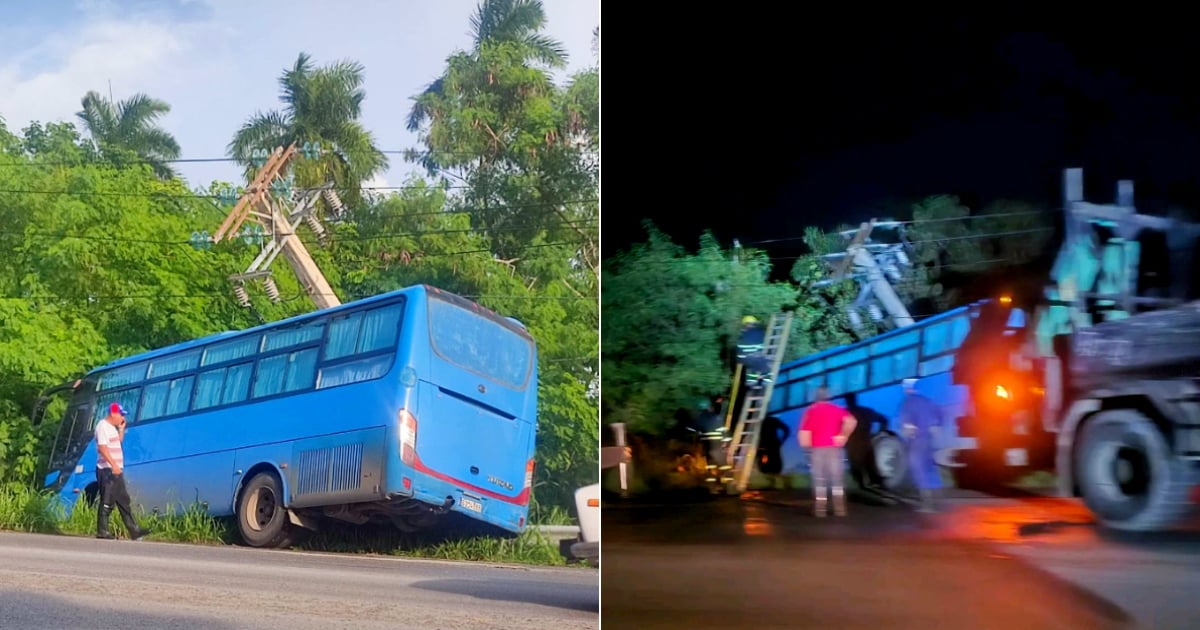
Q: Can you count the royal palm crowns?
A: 3